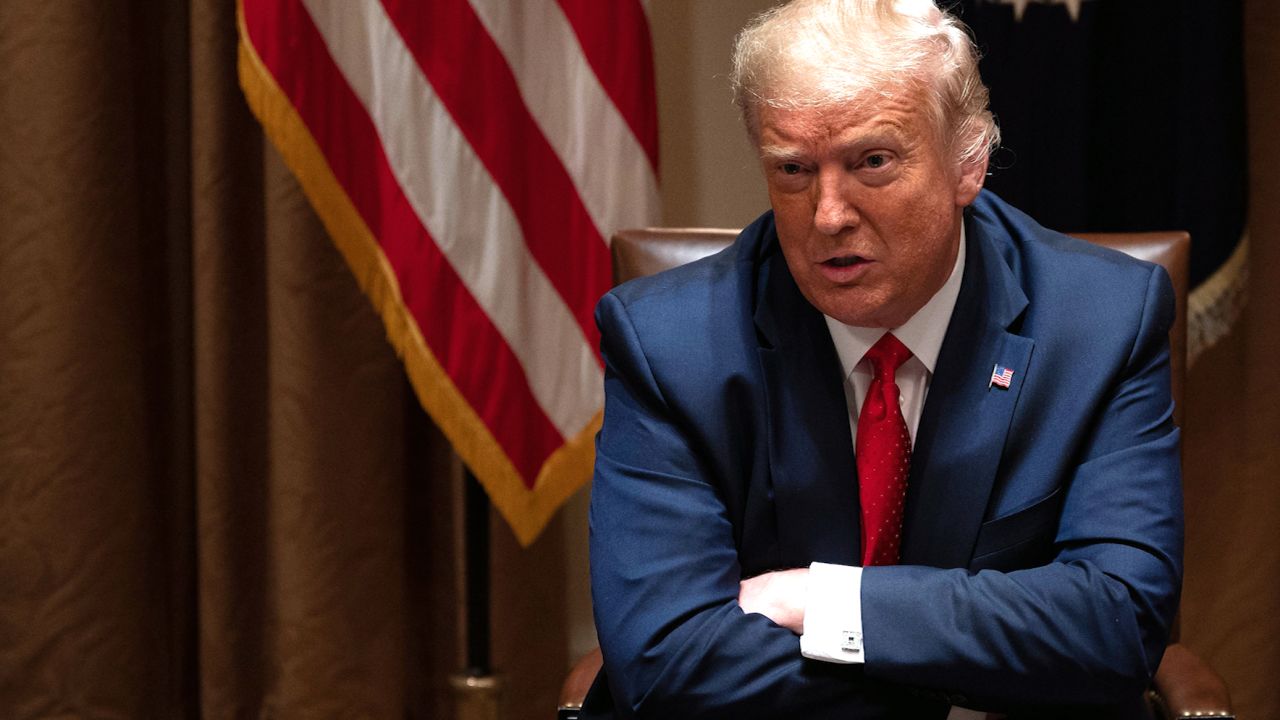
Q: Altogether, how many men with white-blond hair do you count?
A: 1